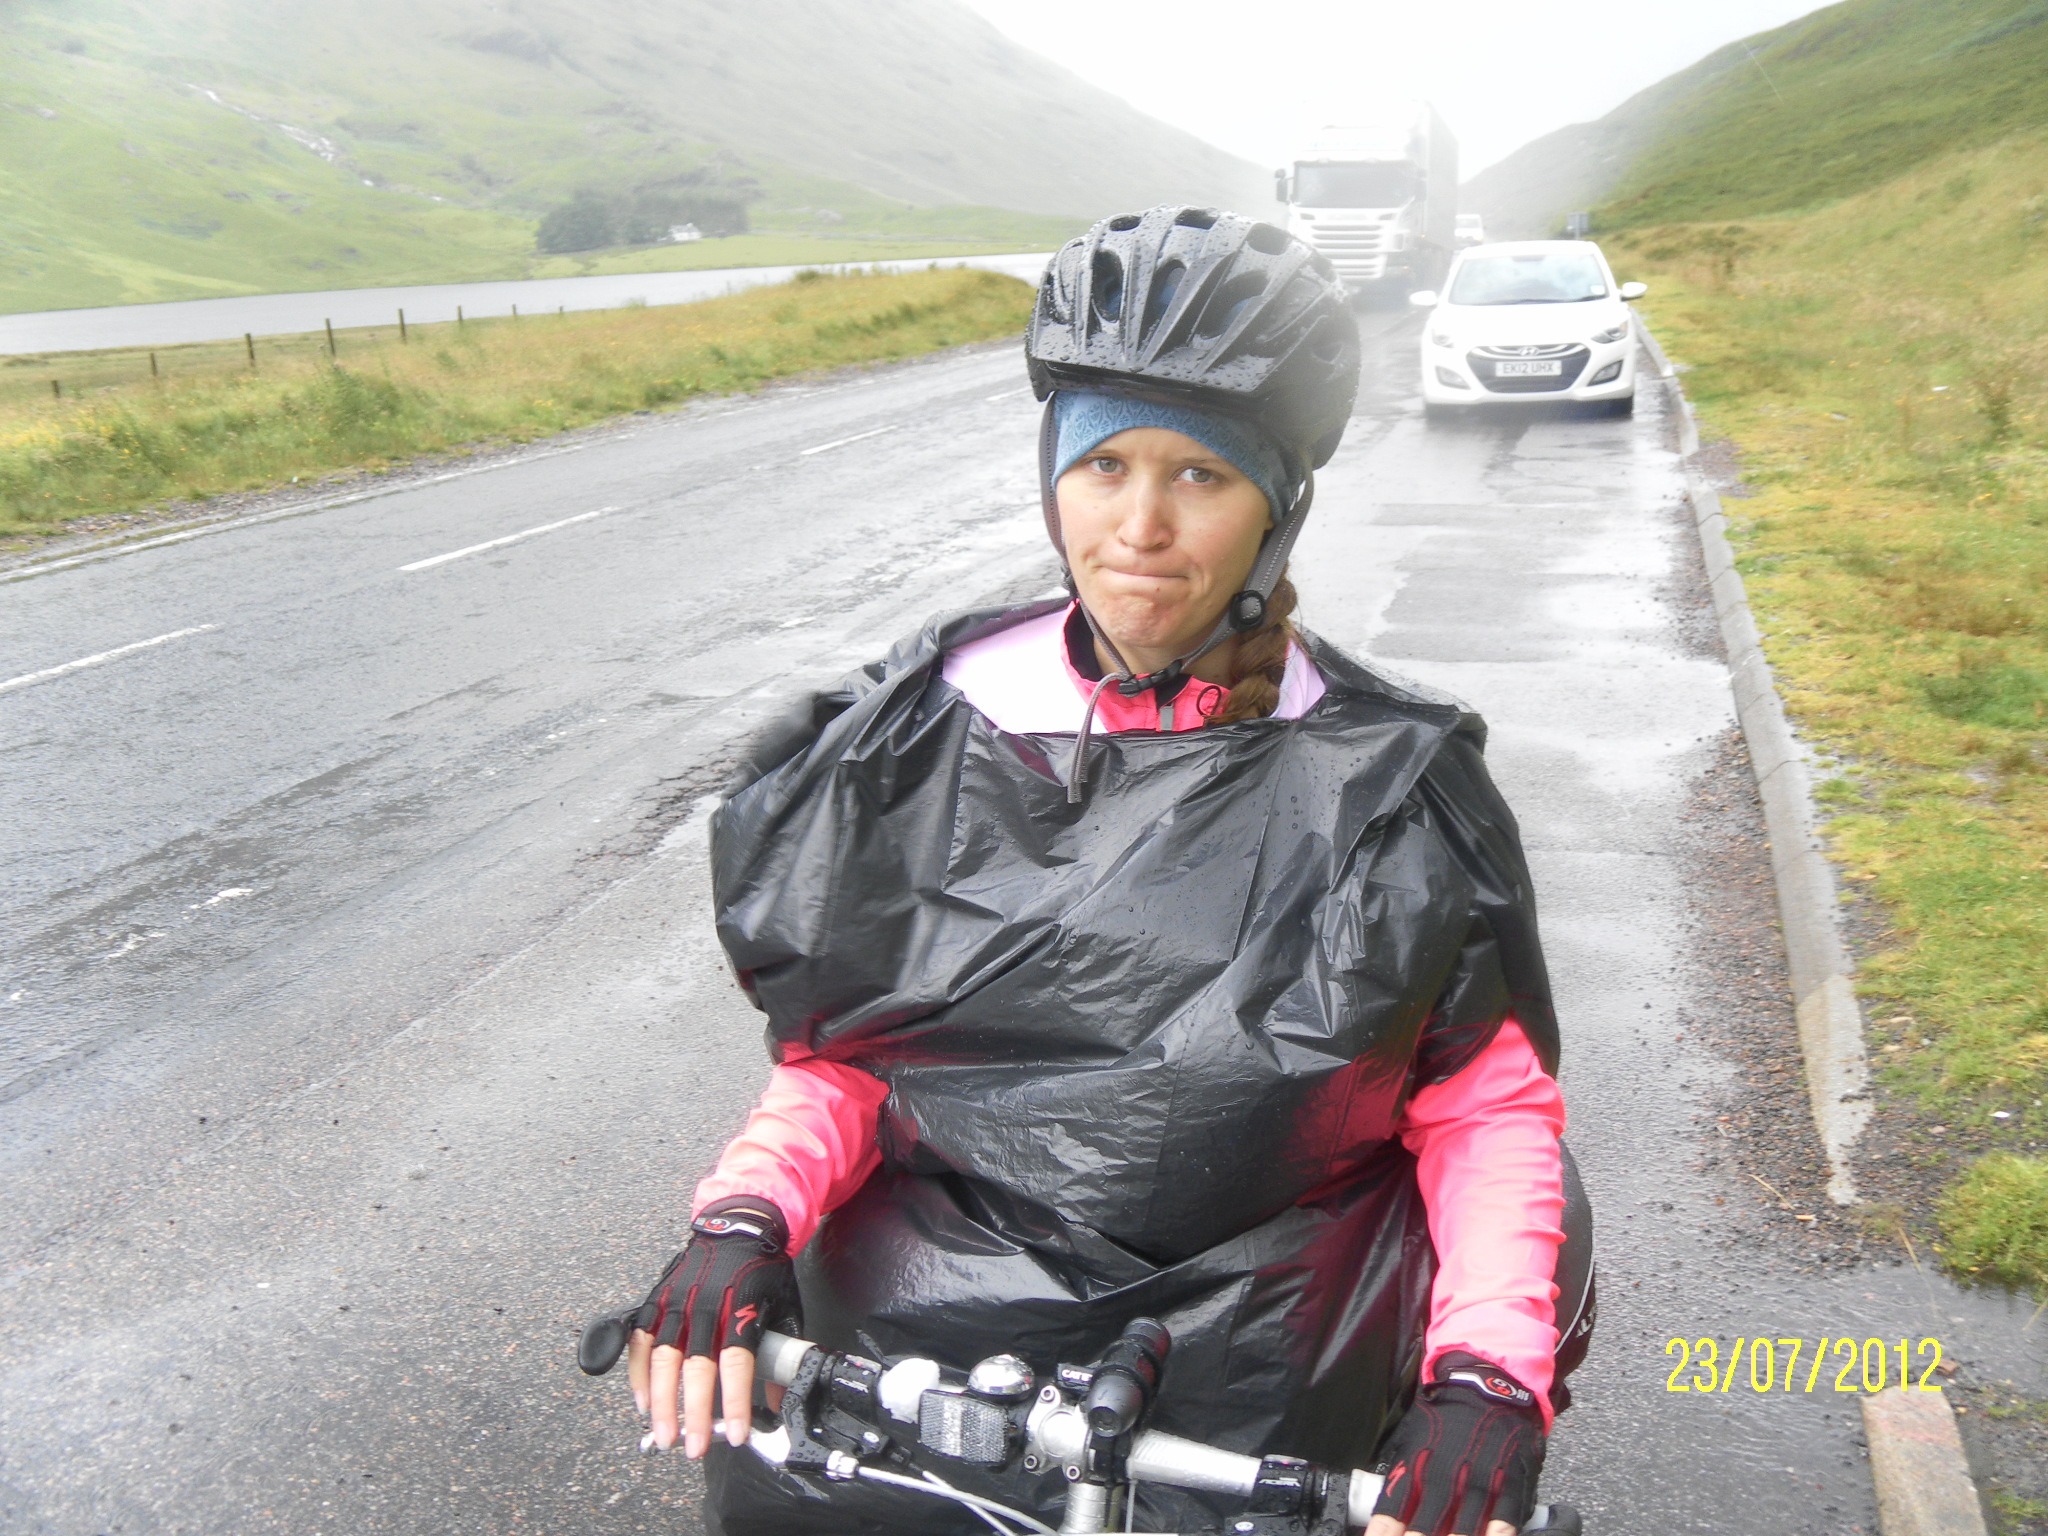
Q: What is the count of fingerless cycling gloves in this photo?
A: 2